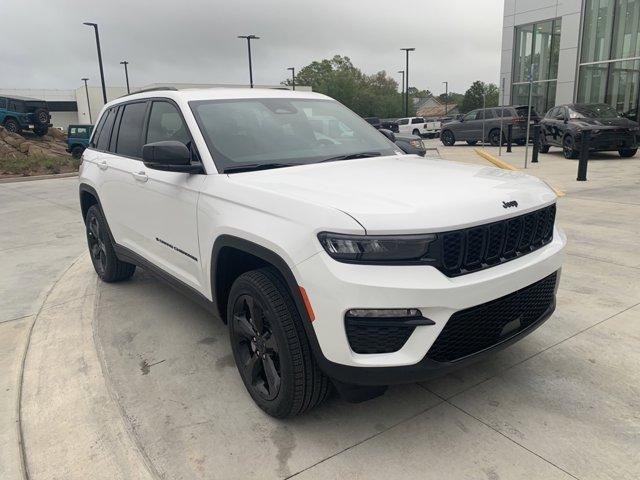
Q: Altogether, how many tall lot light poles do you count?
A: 8